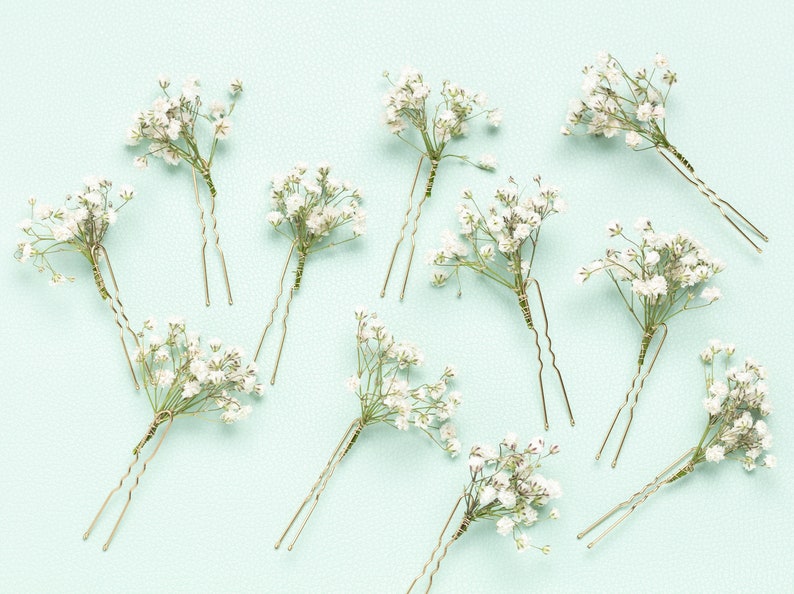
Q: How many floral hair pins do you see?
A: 11